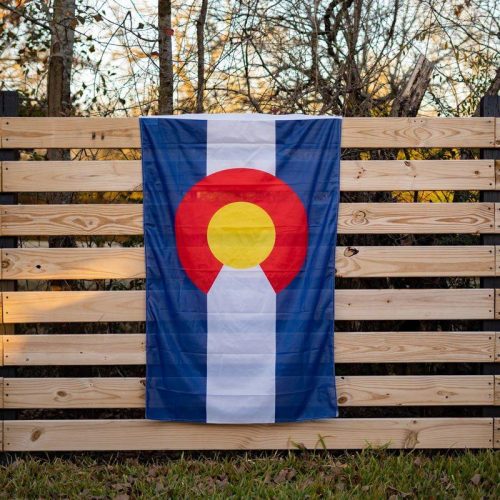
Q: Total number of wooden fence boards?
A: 8